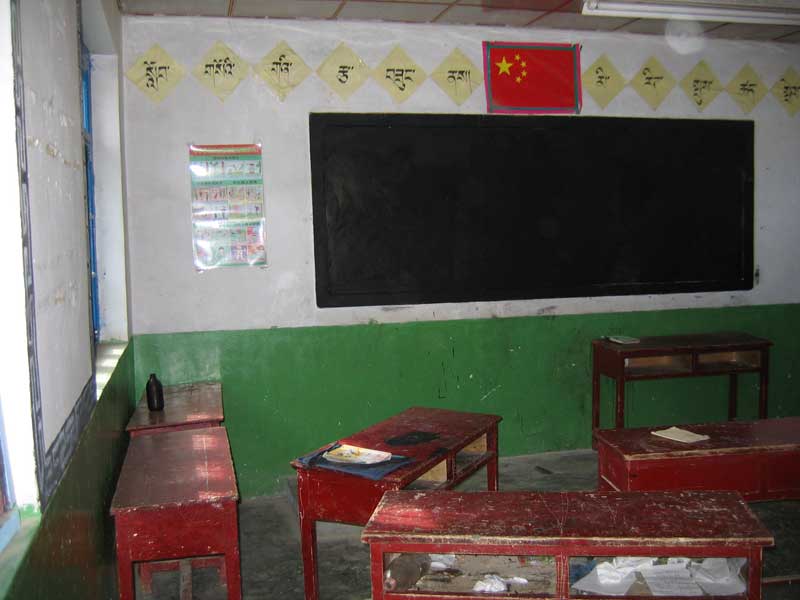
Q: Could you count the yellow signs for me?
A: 11